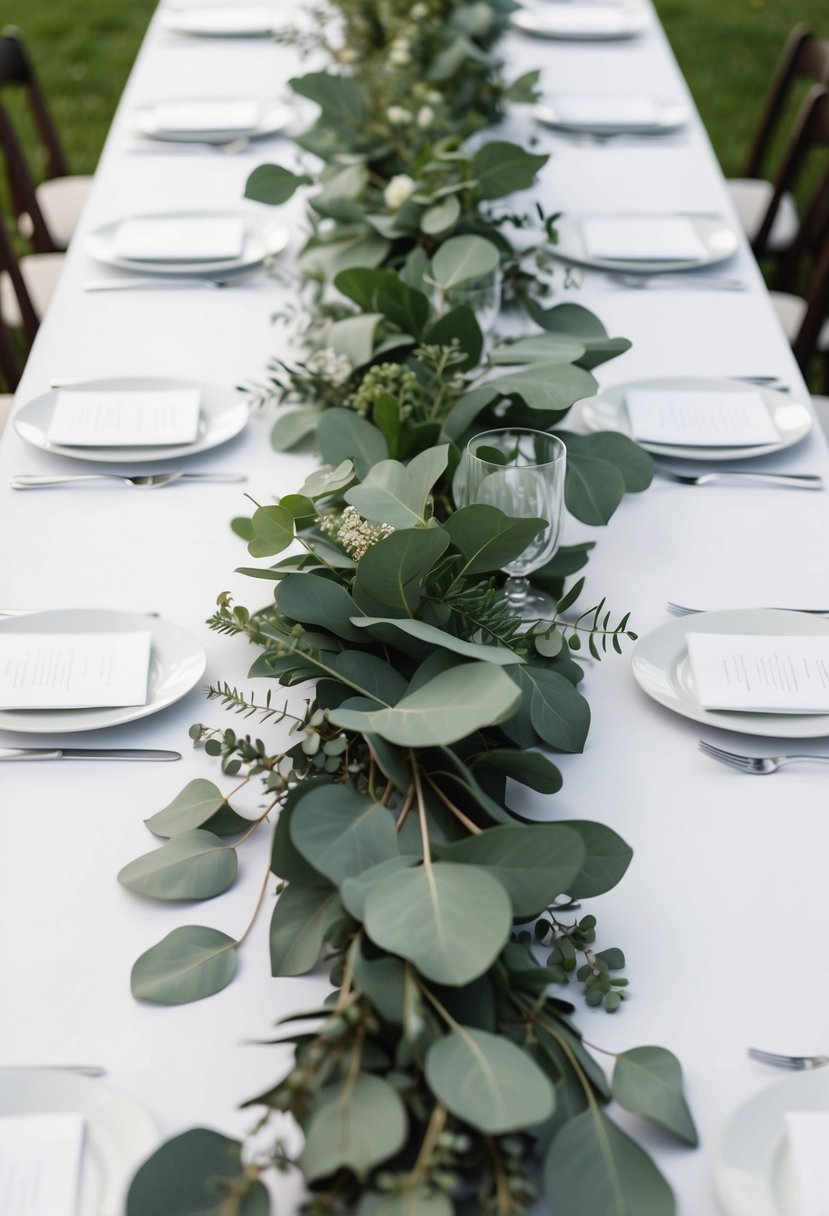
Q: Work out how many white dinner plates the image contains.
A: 12